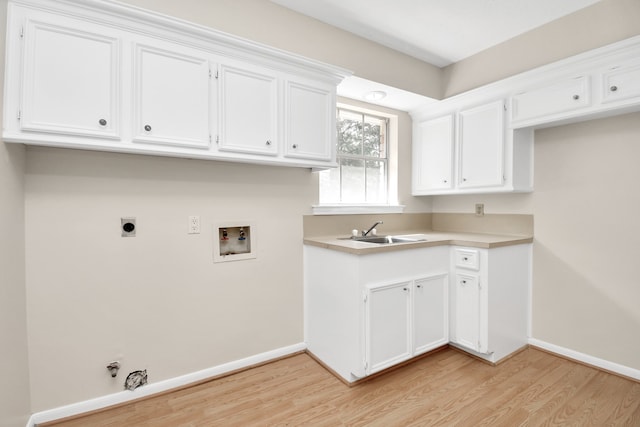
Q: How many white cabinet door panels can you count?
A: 11